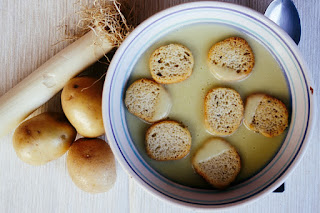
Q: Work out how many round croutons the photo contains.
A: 7